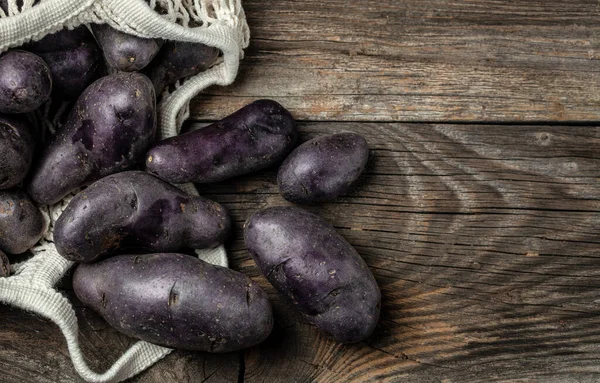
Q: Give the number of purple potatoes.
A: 14